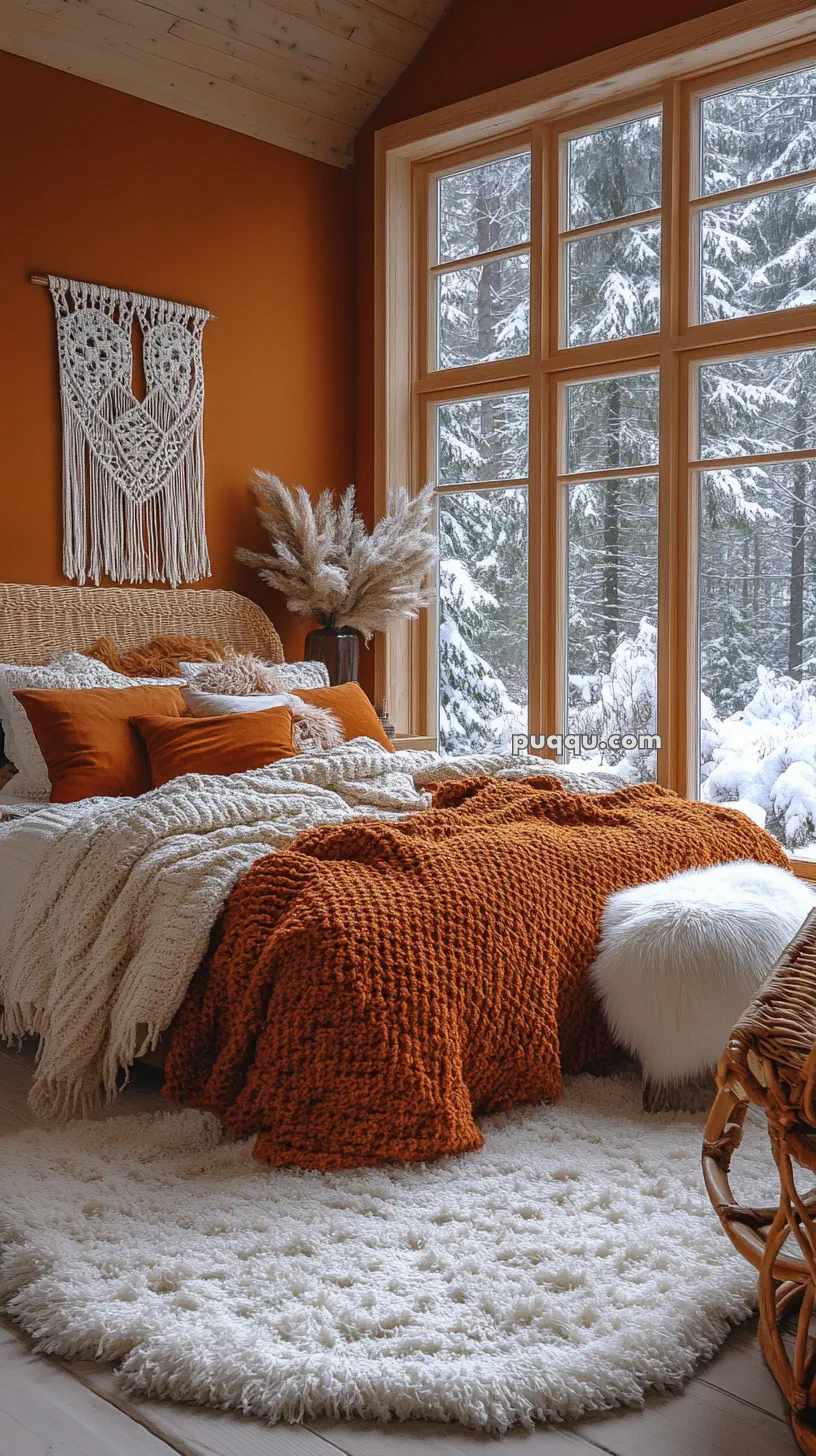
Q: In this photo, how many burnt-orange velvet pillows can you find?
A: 3